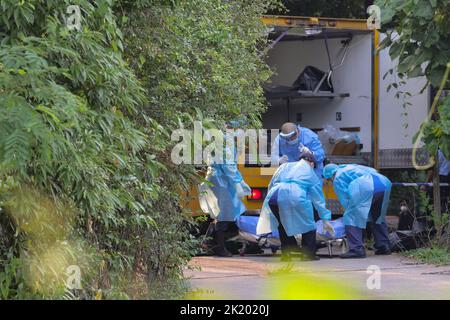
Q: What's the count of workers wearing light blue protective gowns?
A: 4